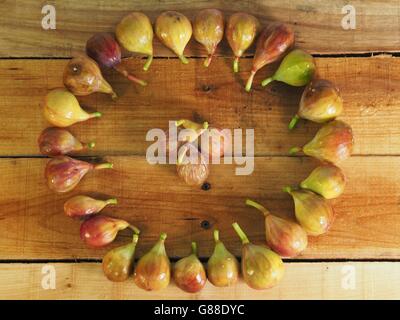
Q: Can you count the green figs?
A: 1